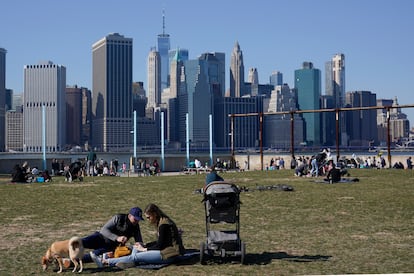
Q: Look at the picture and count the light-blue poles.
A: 5